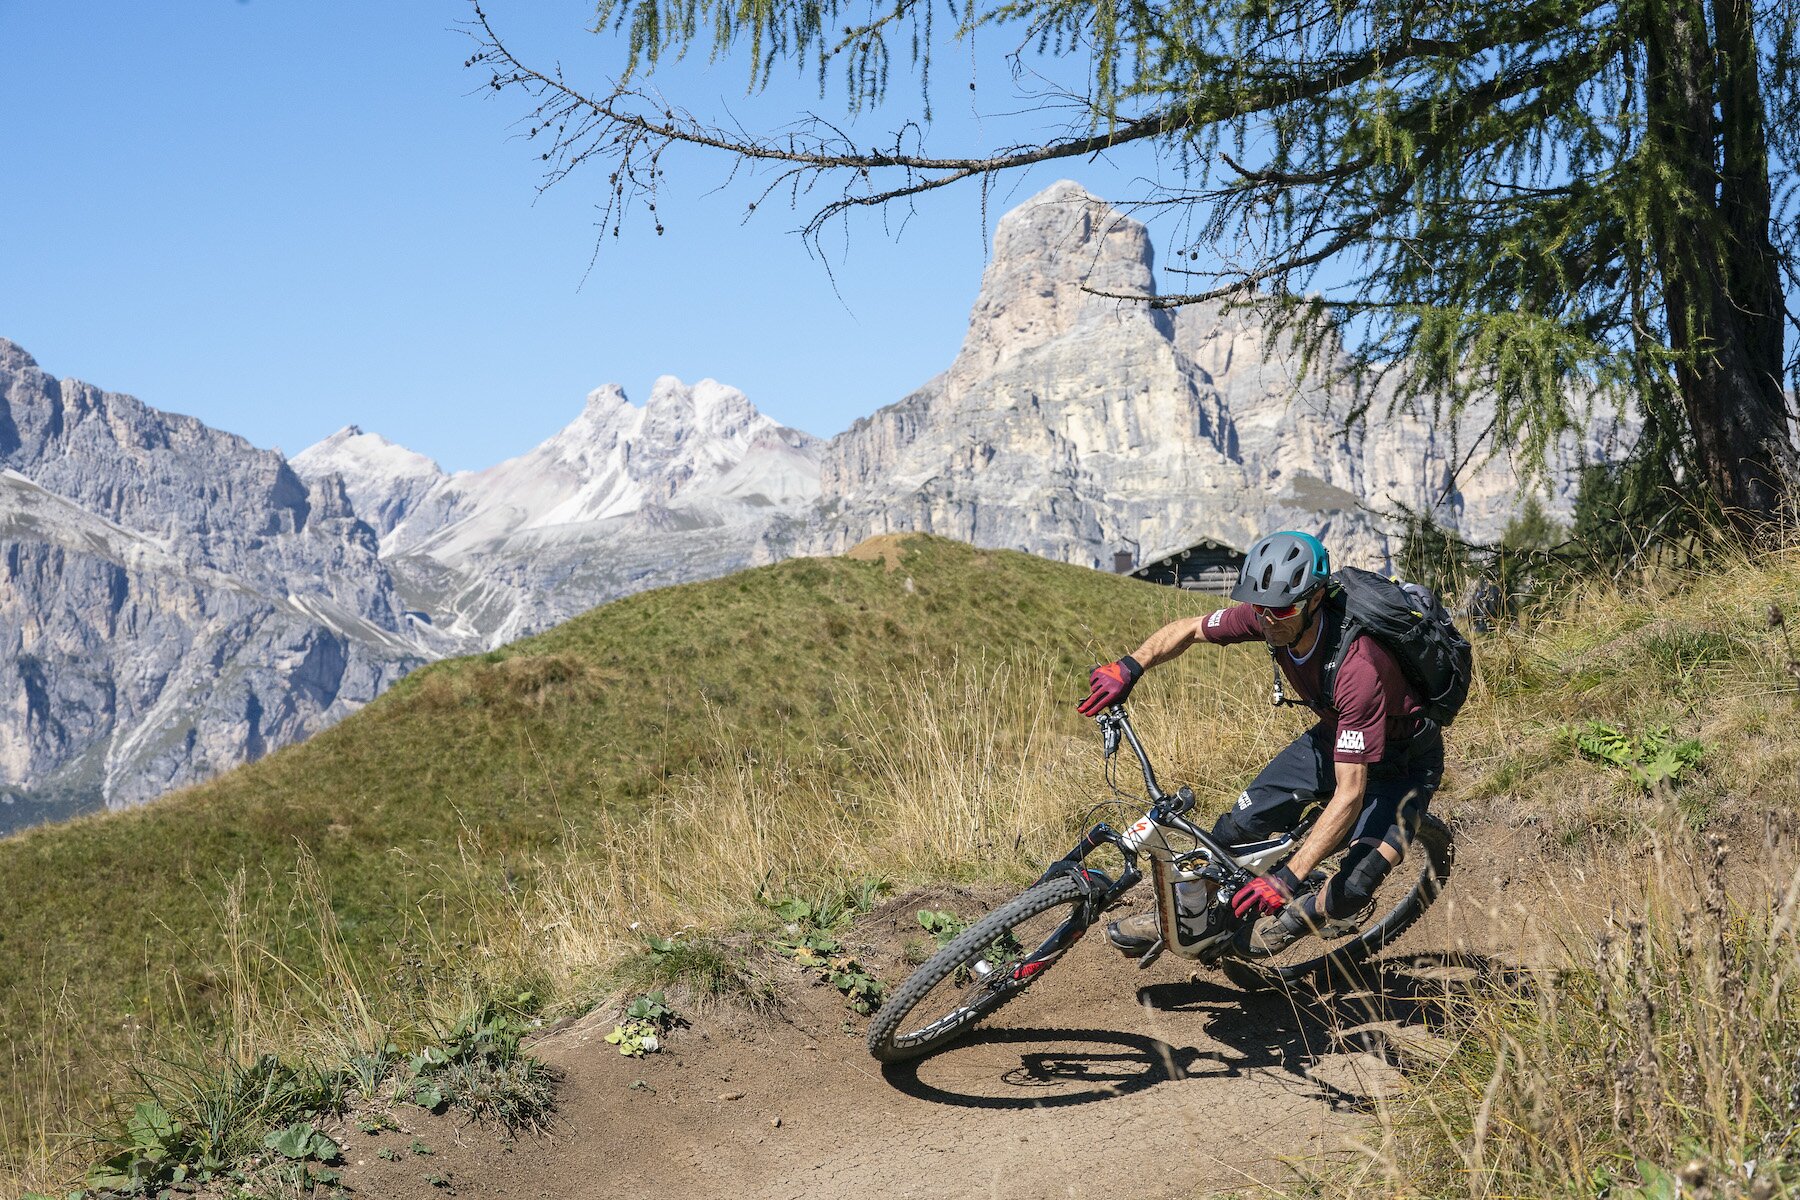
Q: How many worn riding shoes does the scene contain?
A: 2